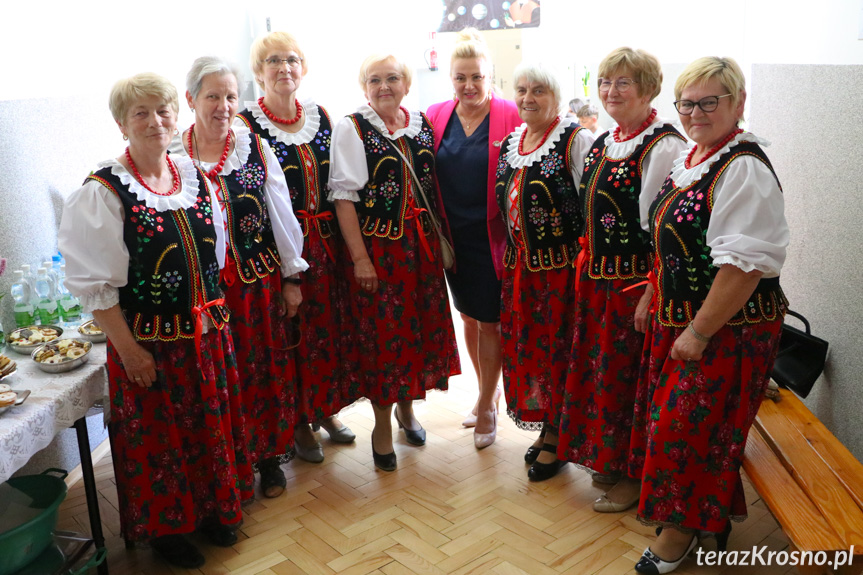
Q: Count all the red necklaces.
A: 7